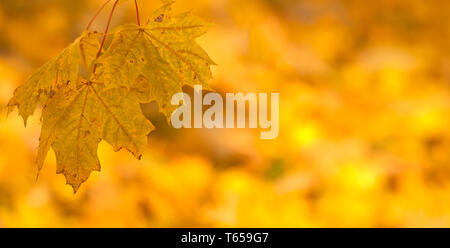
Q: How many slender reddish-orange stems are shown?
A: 3